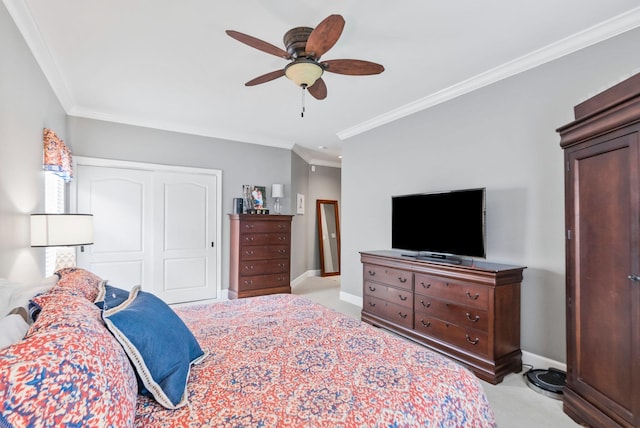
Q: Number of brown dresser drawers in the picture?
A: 11